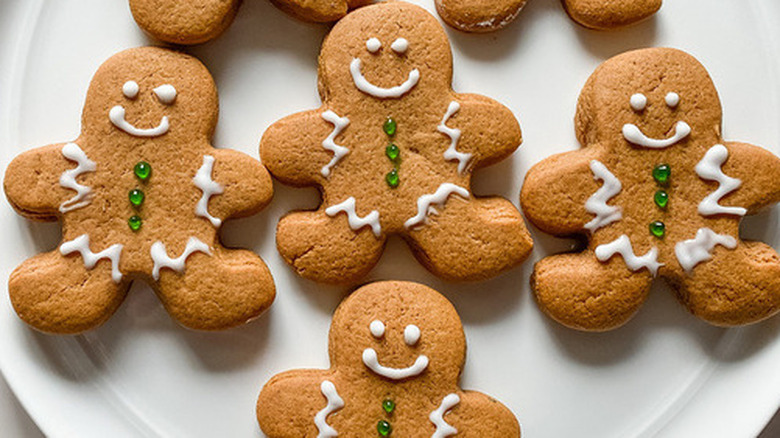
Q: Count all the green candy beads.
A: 11